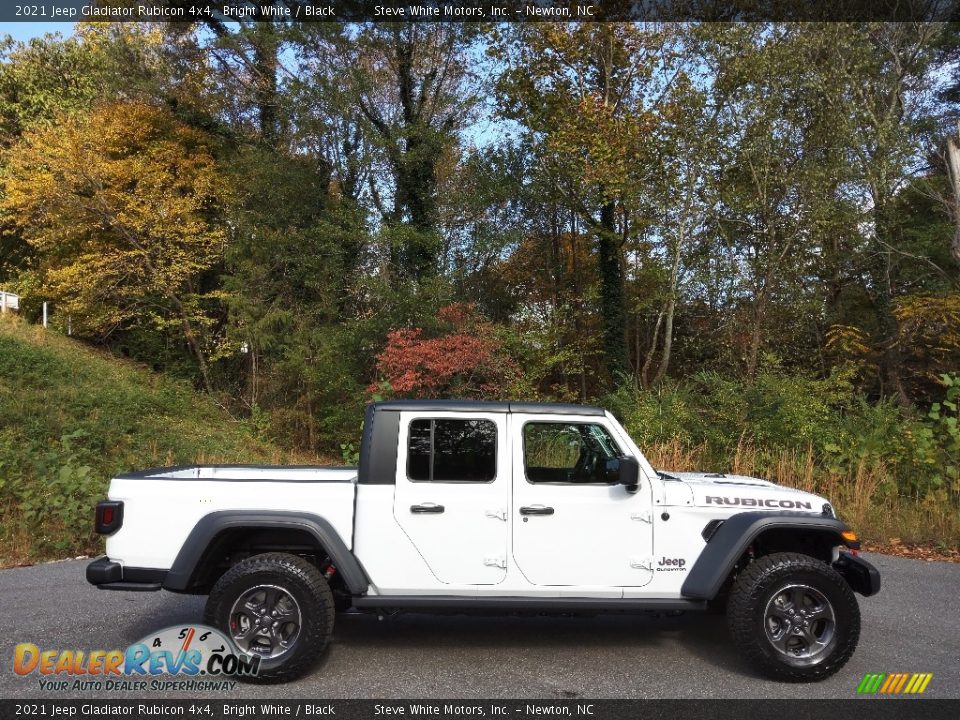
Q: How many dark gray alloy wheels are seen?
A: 2